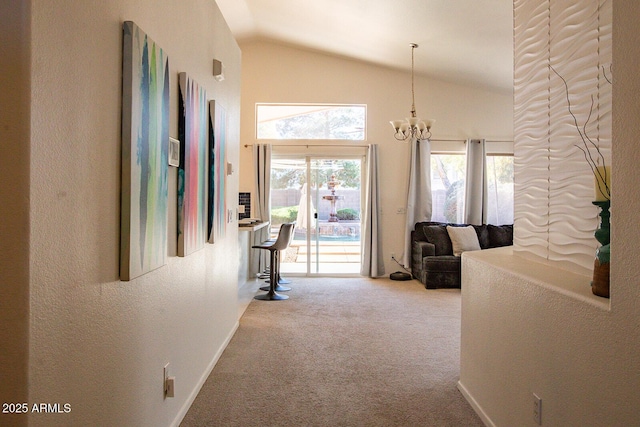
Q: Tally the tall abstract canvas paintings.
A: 3